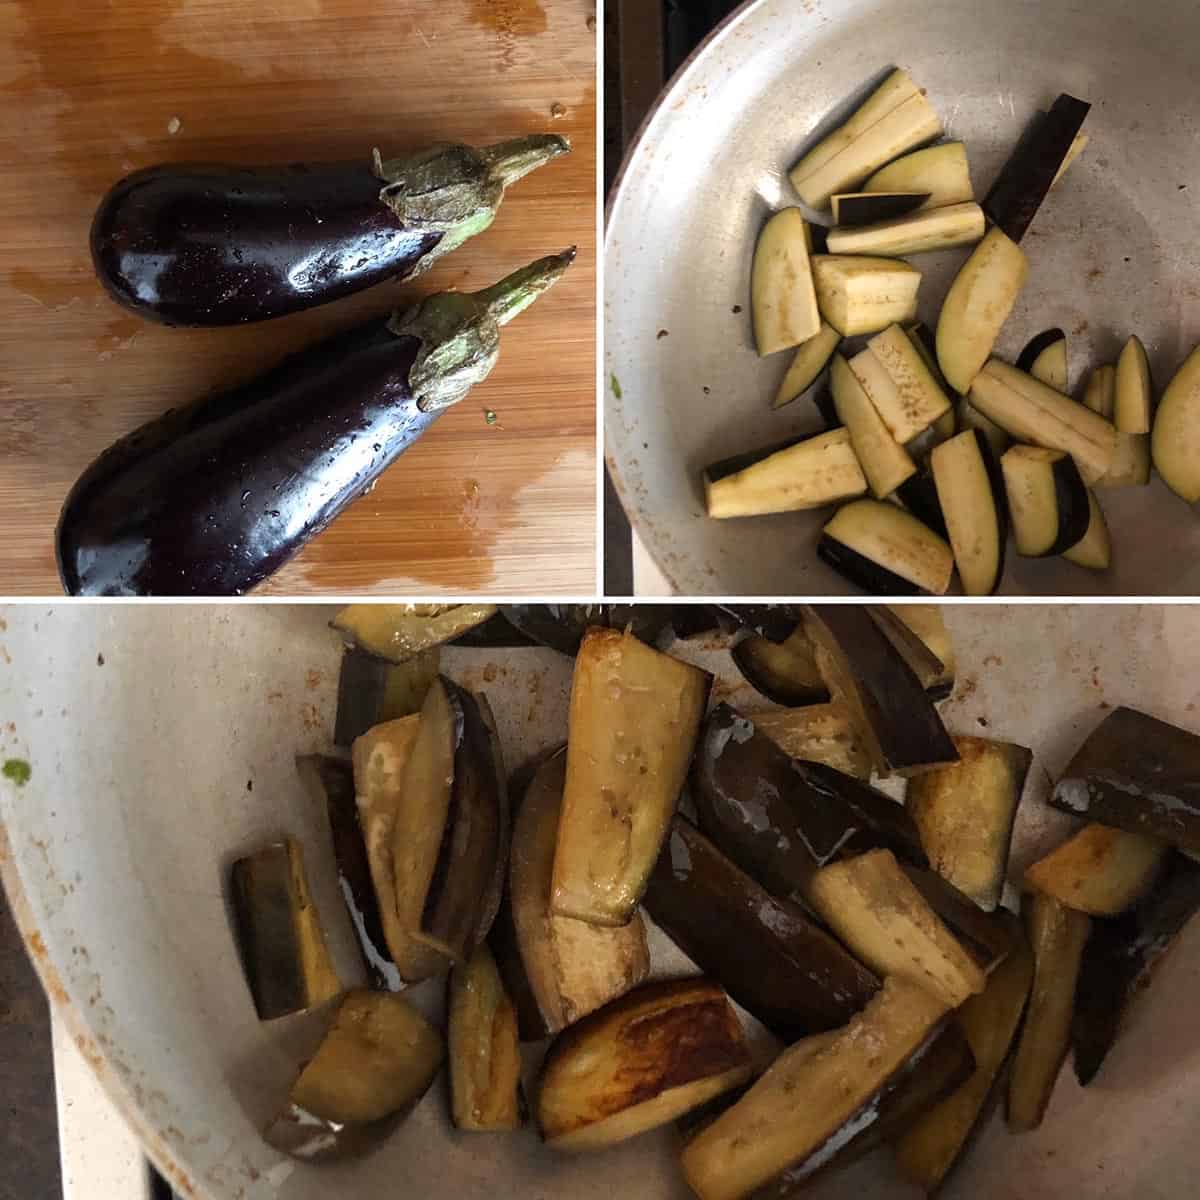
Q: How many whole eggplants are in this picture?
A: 2